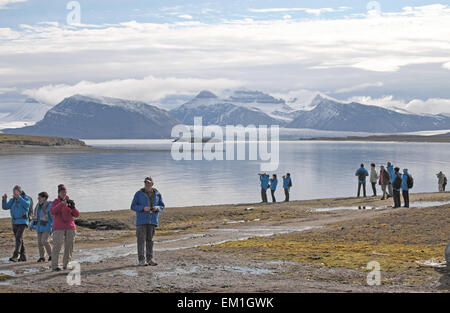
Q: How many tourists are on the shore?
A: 14